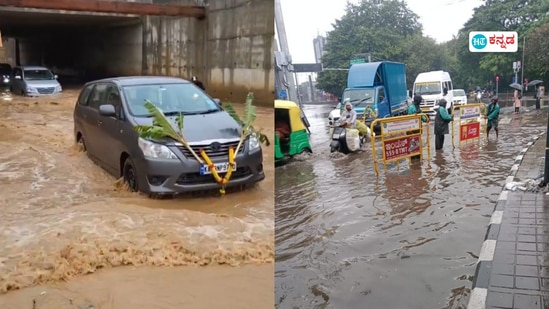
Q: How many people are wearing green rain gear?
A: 3